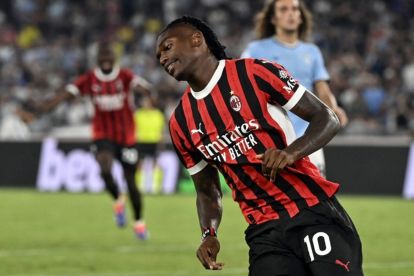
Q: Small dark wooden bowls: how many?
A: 0